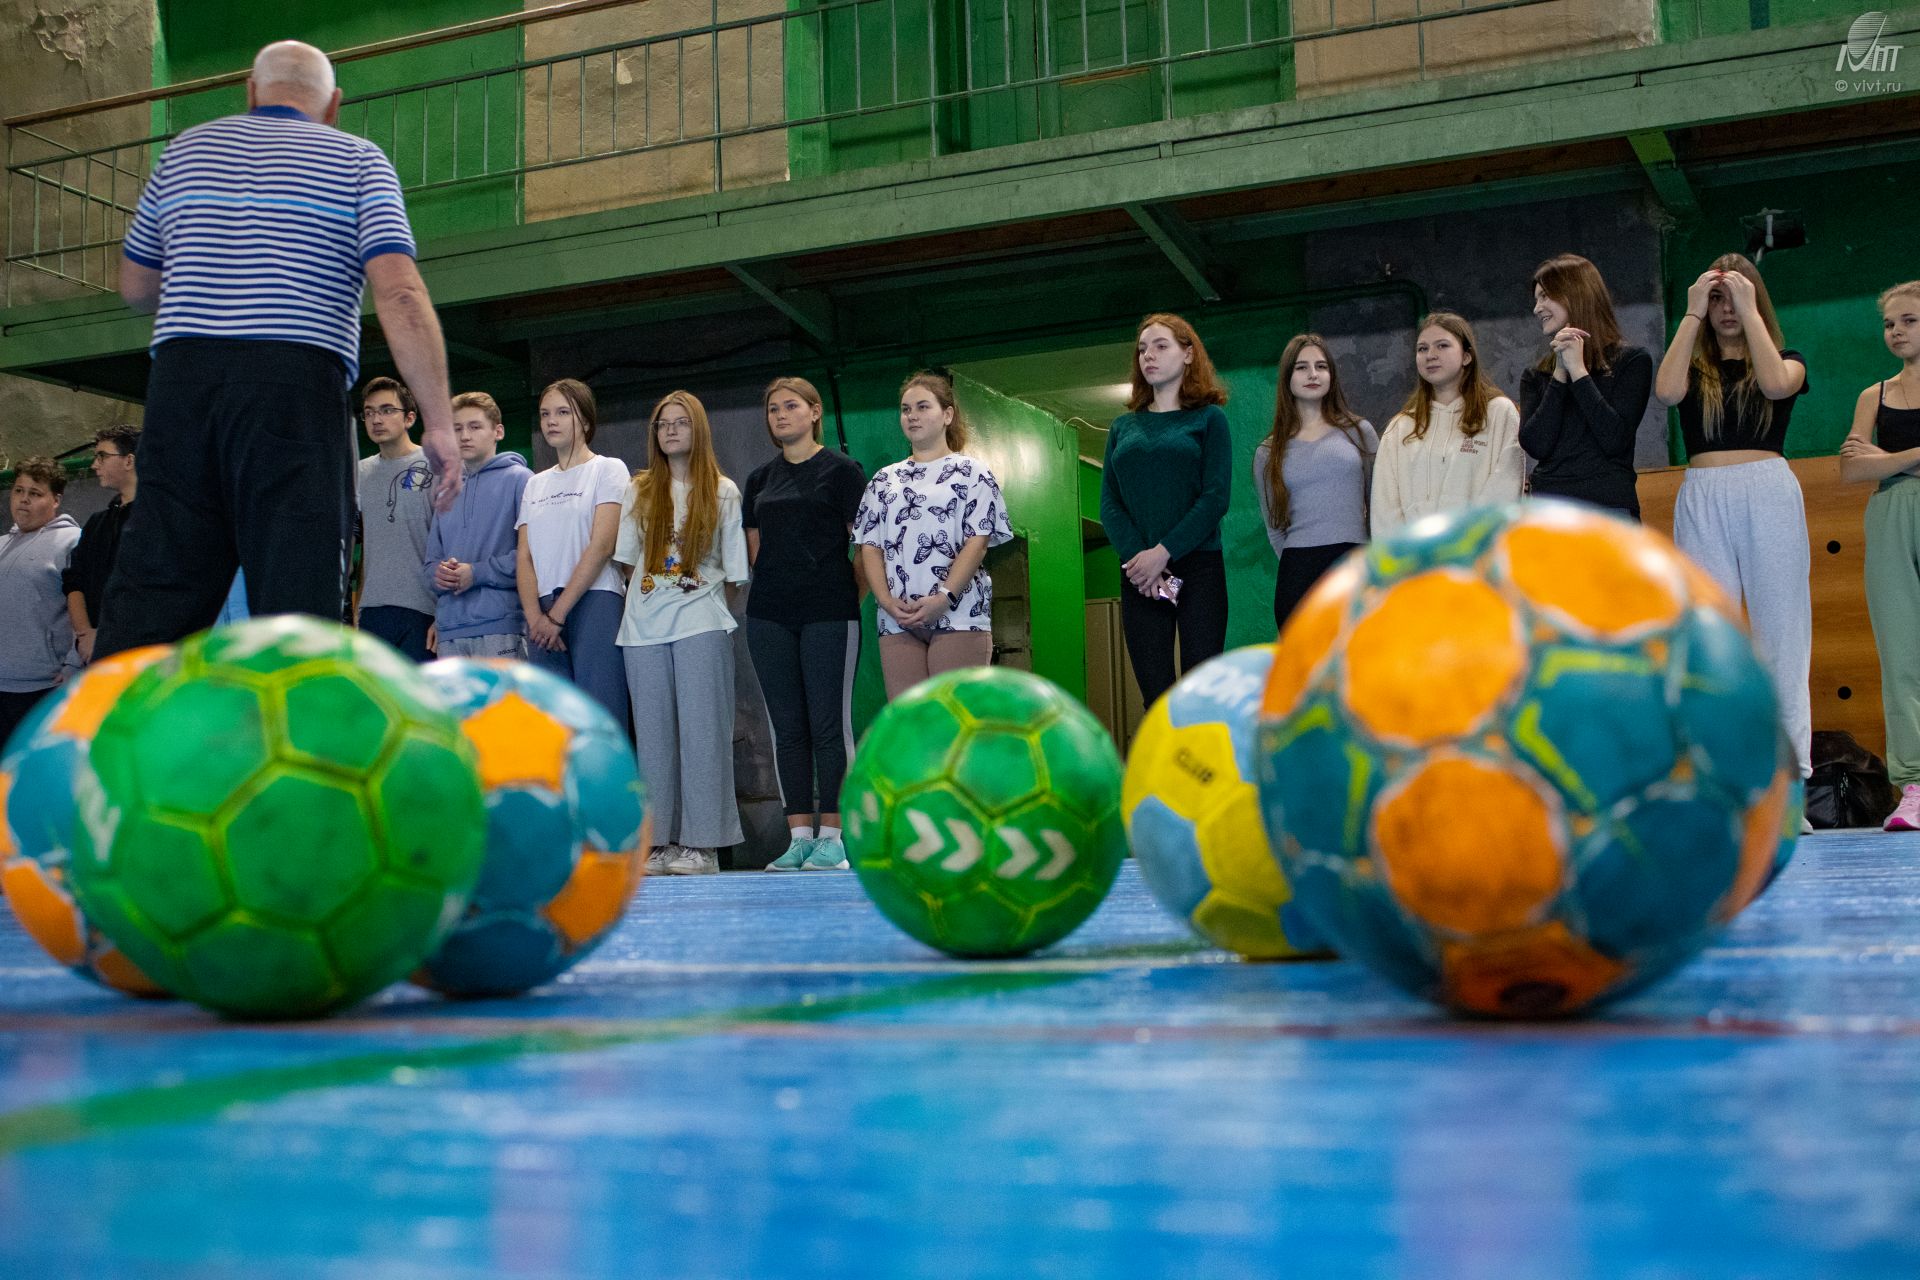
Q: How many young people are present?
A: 14